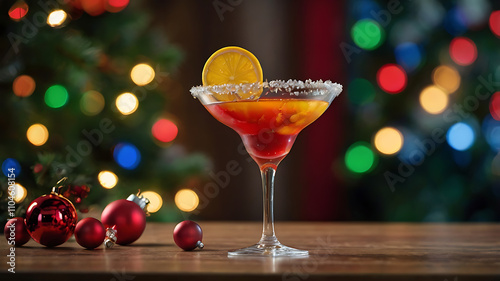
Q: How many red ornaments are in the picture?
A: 5